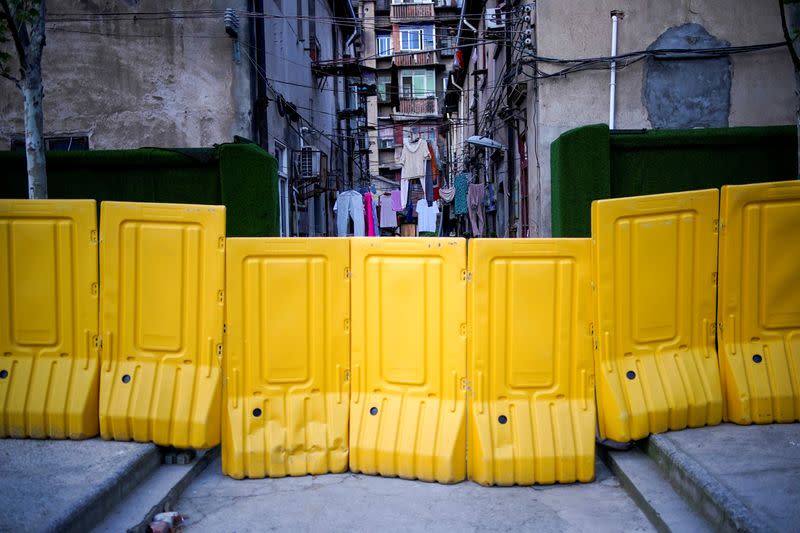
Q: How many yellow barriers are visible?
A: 7